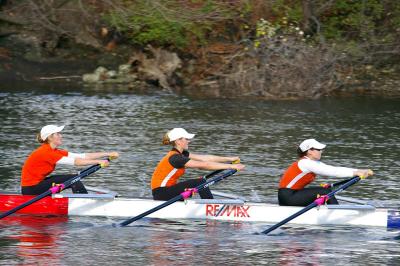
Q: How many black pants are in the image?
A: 3